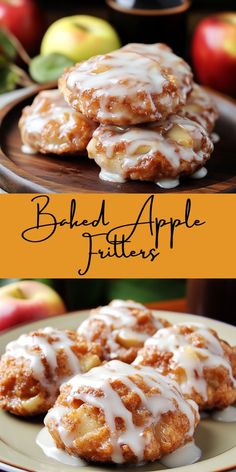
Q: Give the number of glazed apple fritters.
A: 8